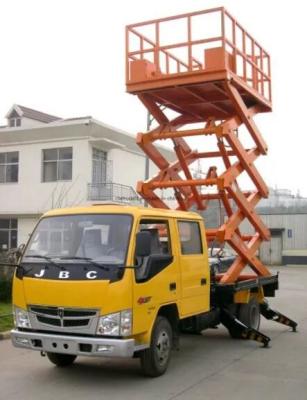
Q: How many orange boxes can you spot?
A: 2